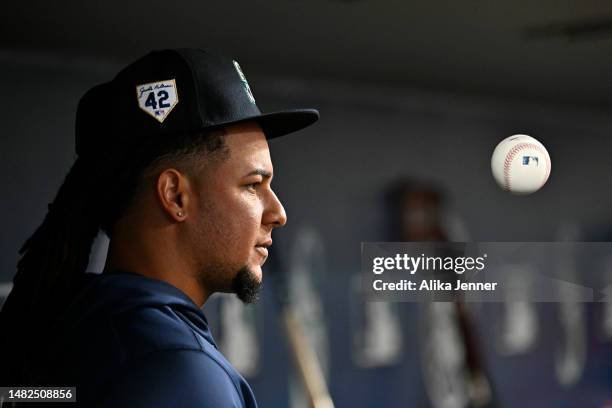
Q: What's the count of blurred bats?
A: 2